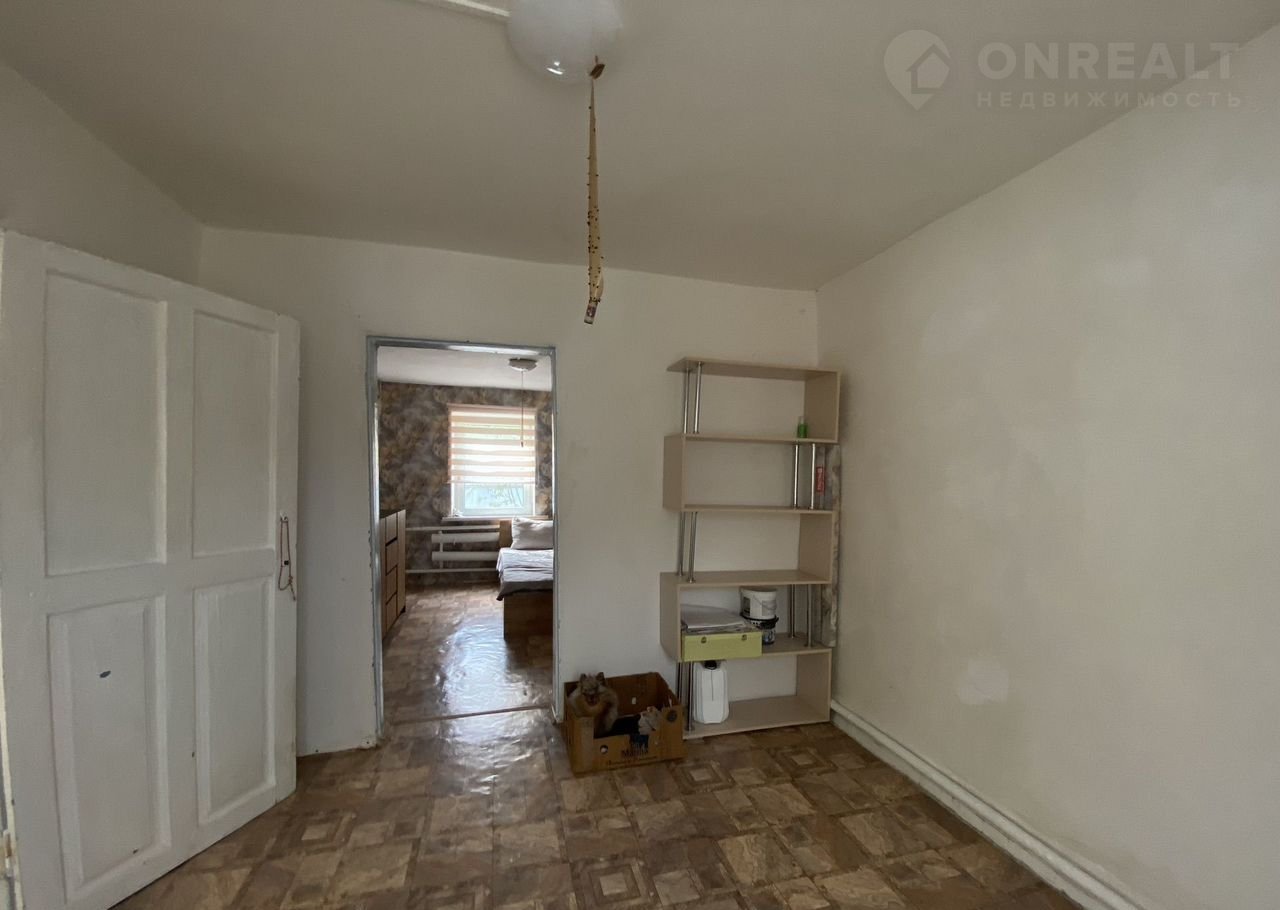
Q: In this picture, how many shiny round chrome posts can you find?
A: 10